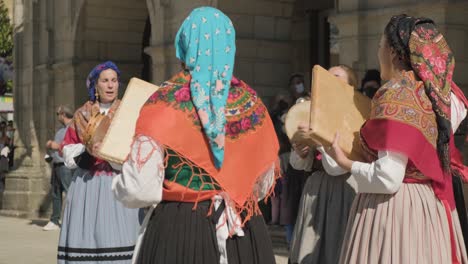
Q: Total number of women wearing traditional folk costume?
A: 4